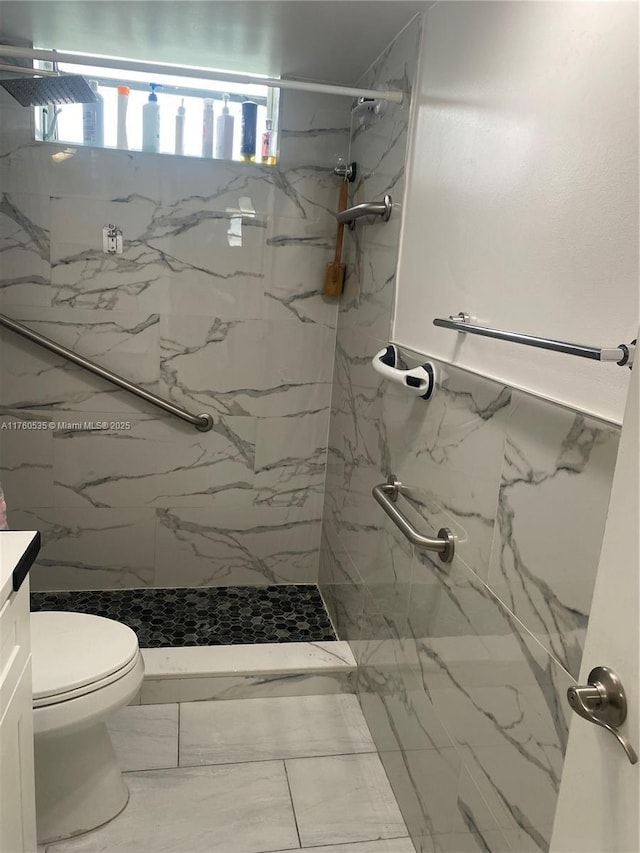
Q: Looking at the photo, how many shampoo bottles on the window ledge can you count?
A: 8